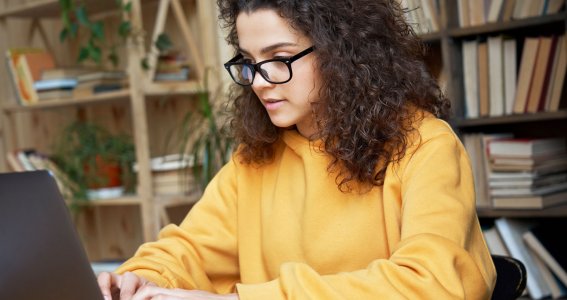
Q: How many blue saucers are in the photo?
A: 1